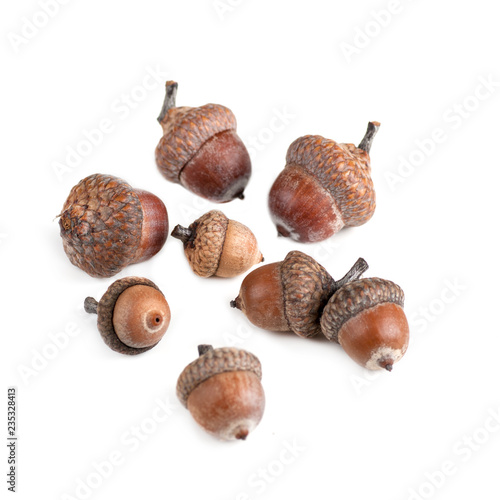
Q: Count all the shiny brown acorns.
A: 8